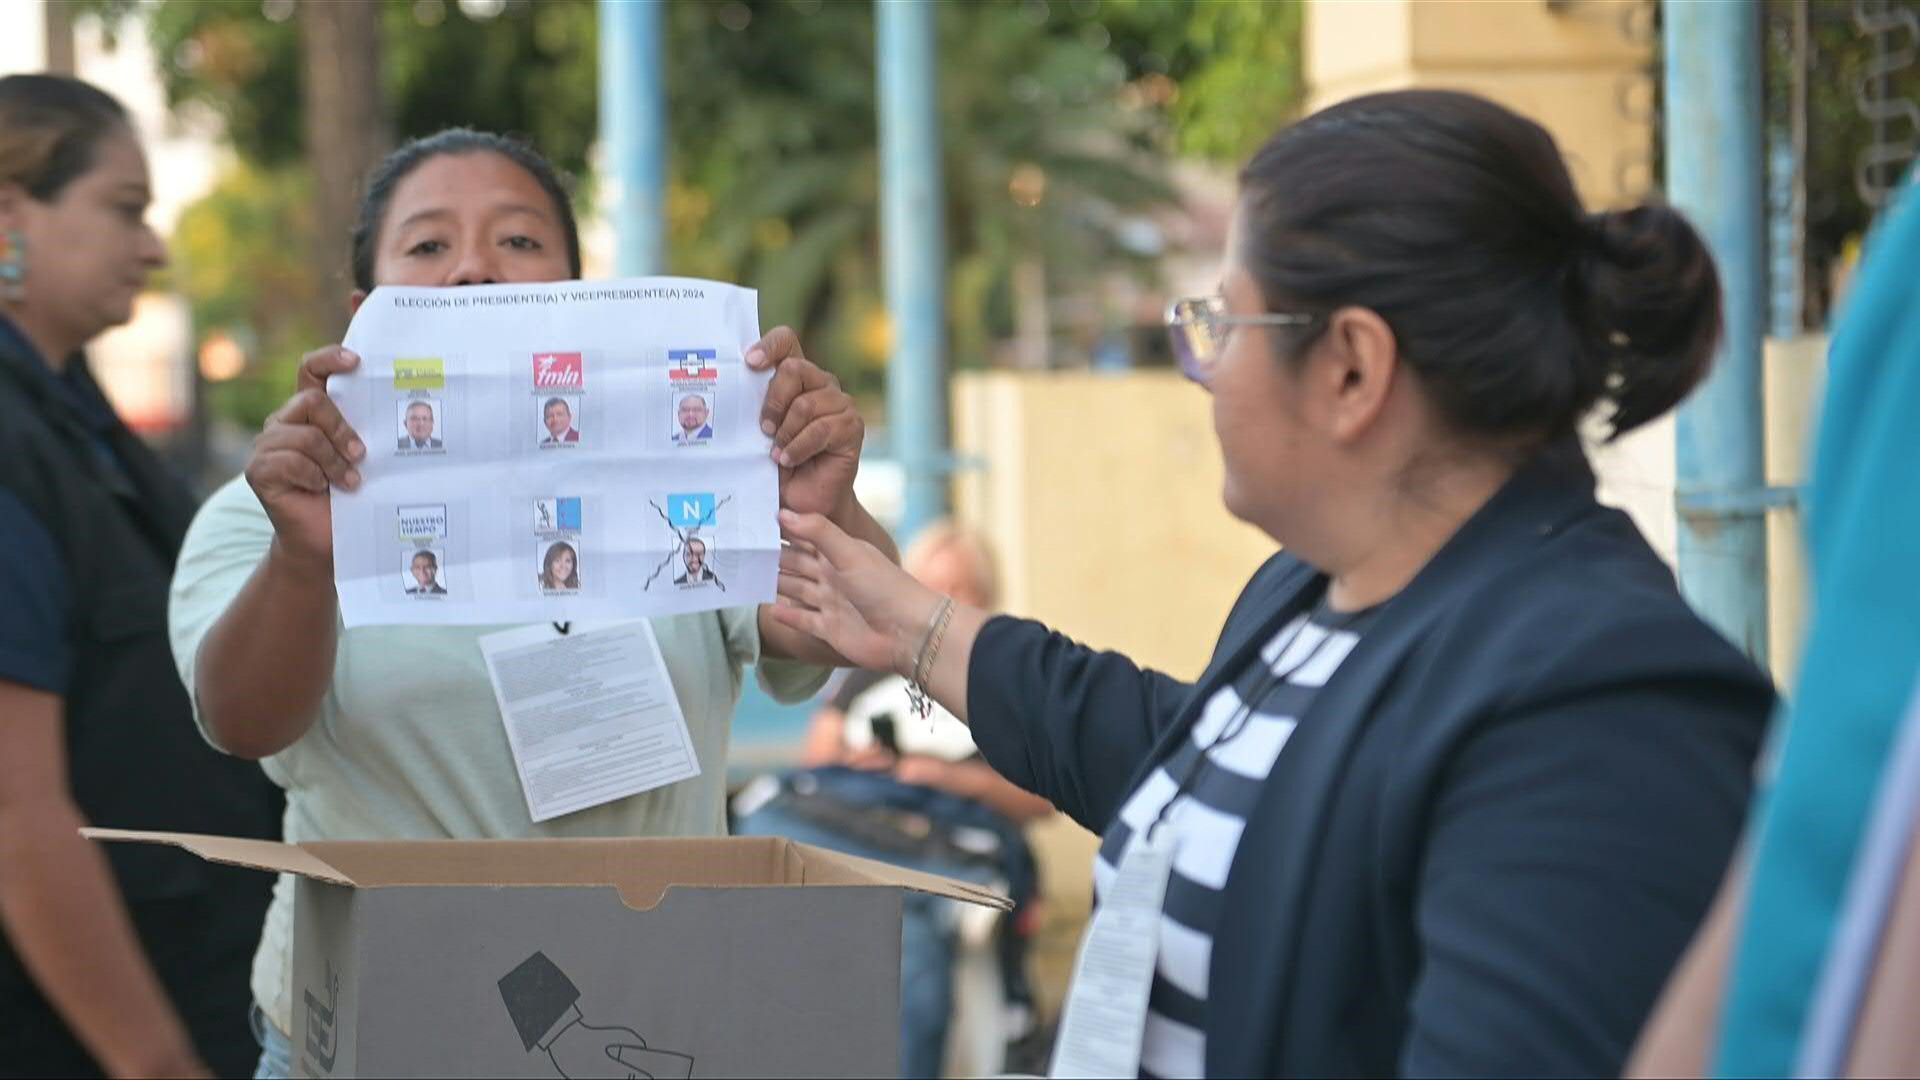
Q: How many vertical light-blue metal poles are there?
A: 3